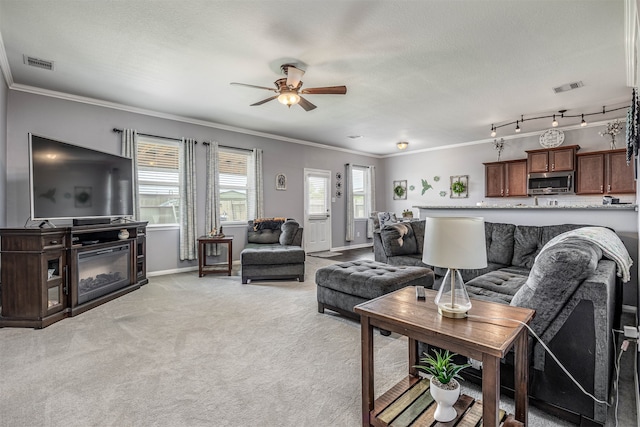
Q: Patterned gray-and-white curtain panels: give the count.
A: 6